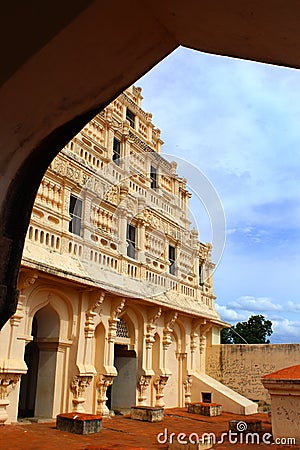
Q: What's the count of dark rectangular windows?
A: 7